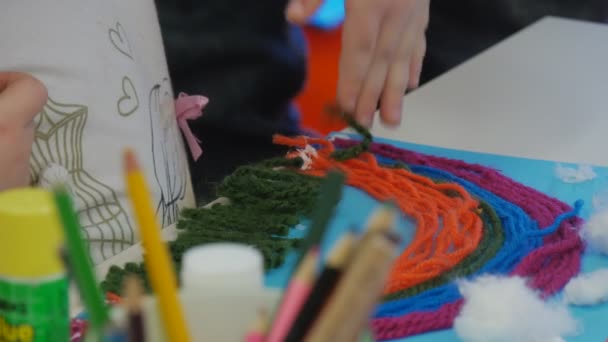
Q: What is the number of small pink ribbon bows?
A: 1